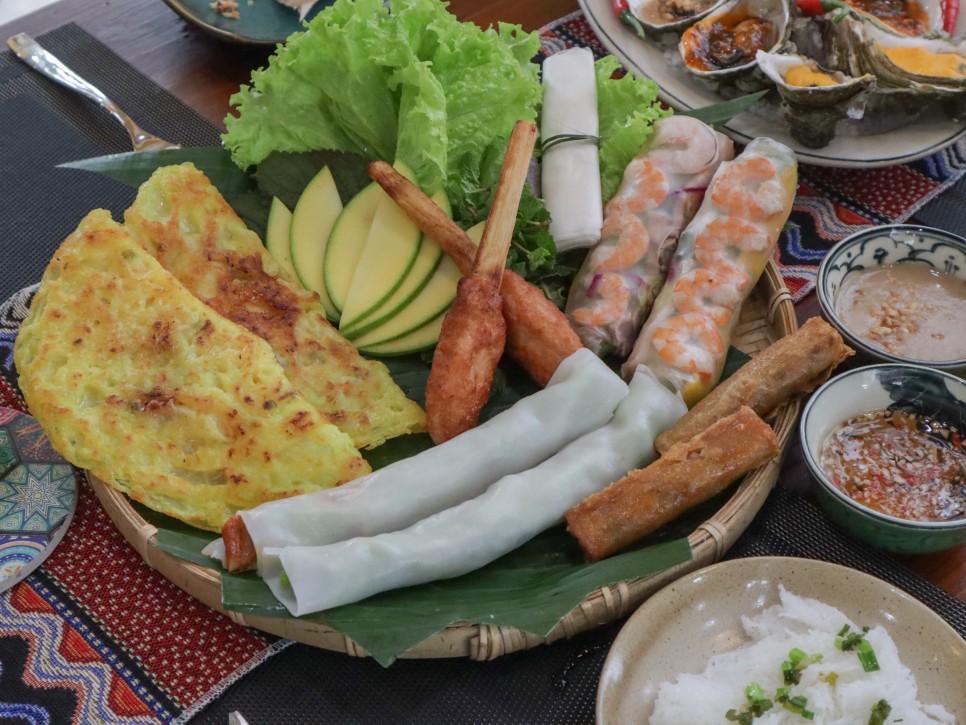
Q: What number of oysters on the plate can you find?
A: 5